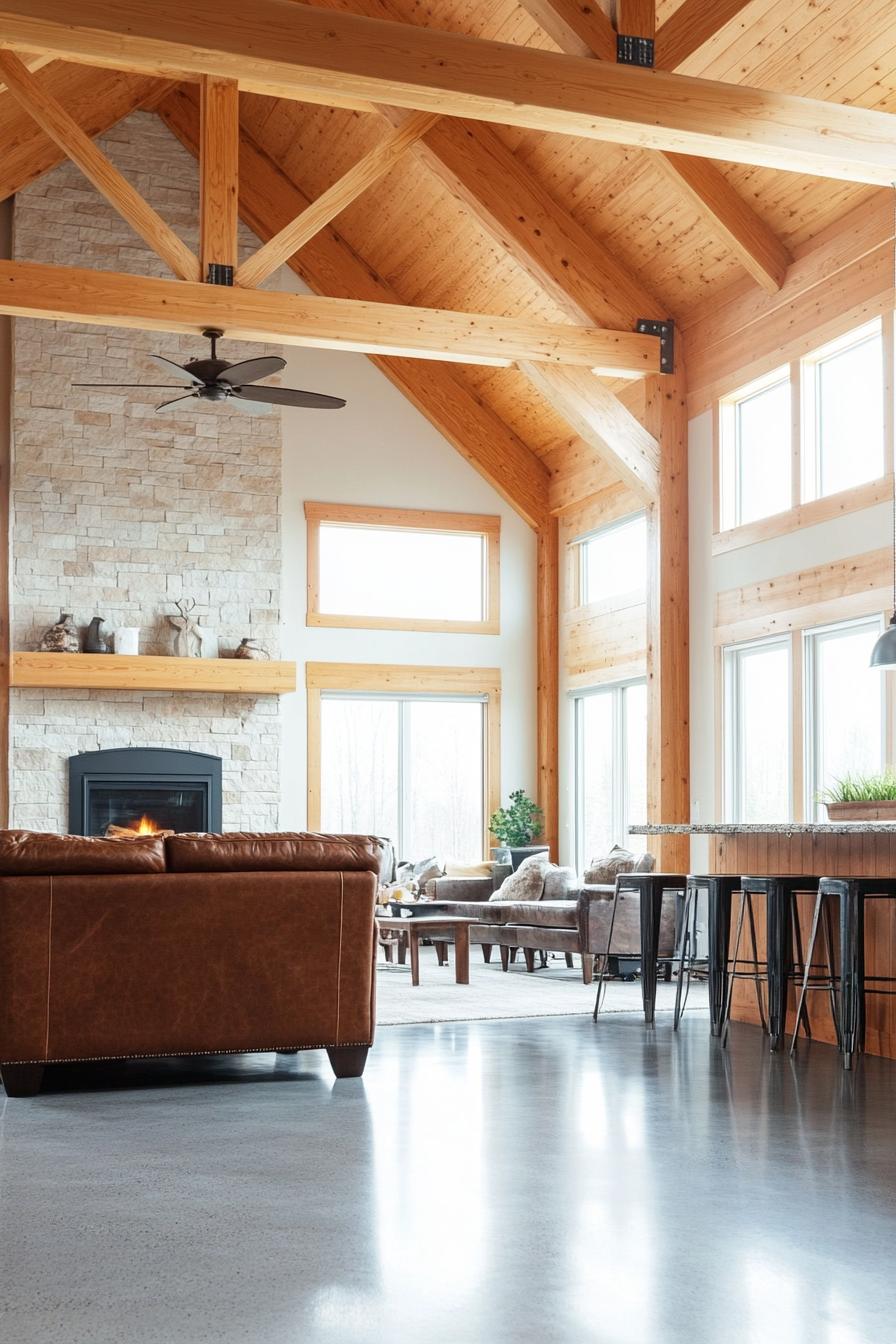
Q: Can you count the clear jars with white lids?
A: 0